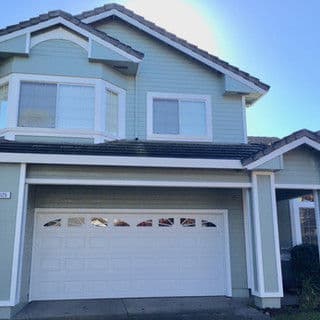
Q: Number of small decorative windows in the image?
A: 8